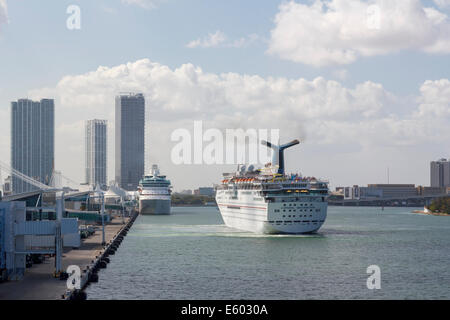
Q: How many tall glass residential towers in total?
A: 3